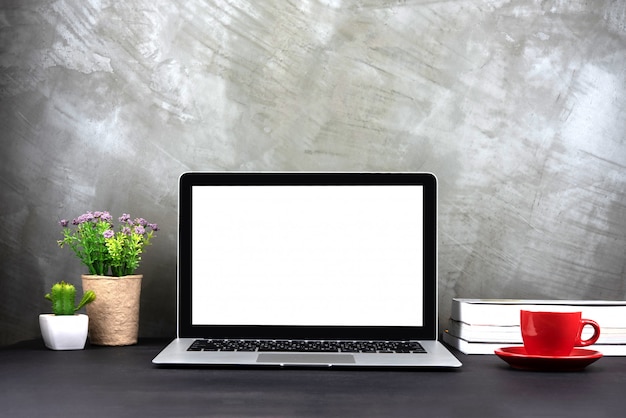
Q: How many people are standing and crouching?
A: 0